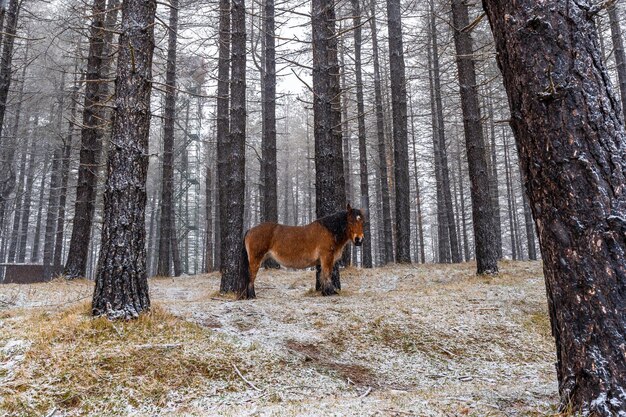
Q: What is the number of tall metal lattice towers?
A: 1